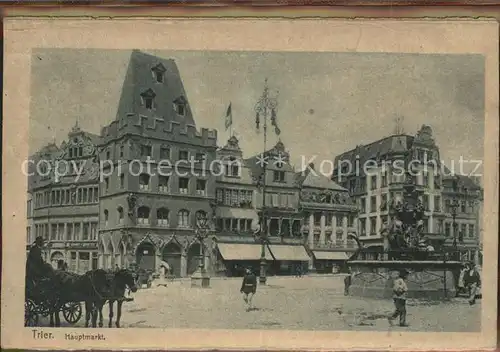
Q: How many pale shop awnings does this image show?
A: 3